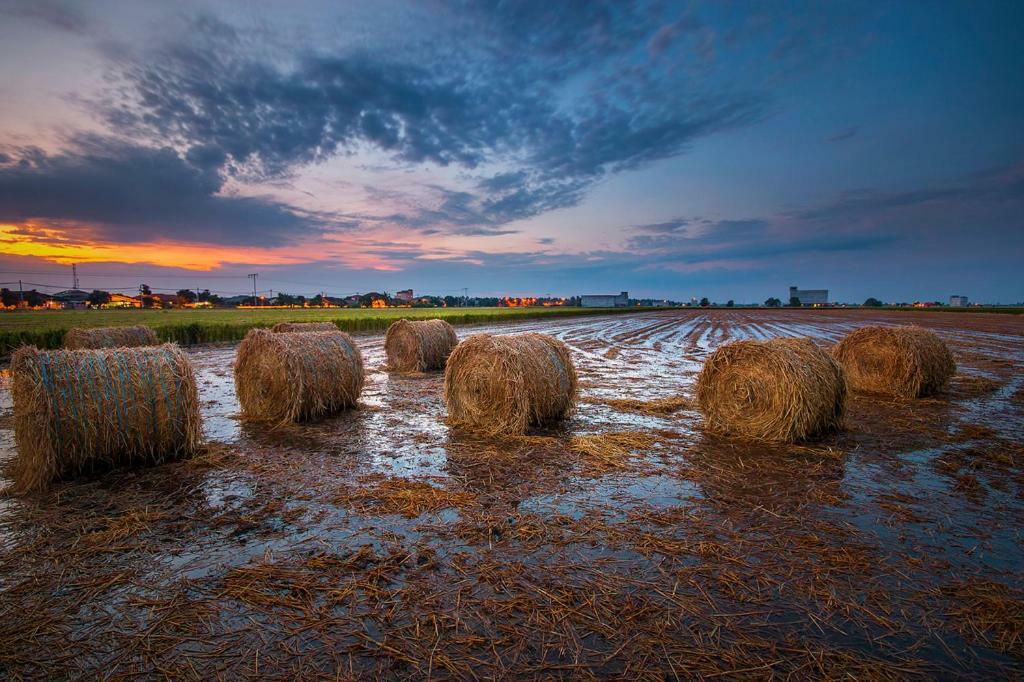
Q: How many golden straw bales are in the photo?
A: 8